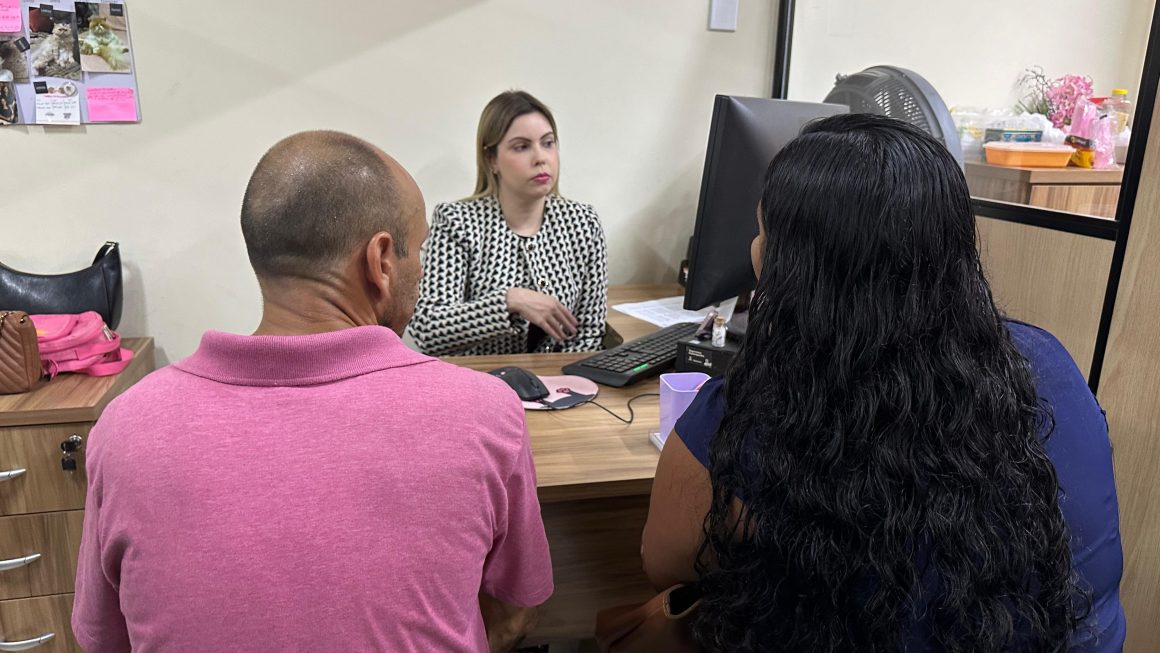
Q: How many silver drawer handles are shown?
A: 3